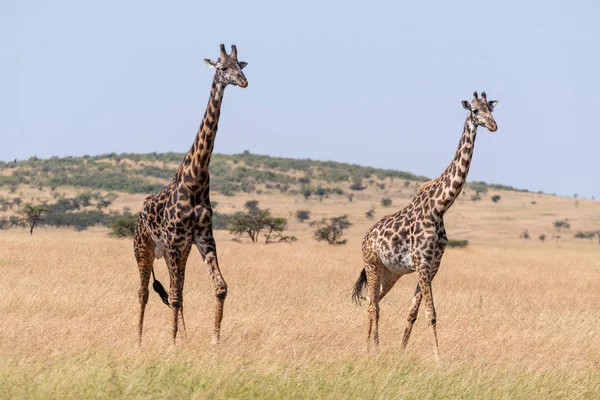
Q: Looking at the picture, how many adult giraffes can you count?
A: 2